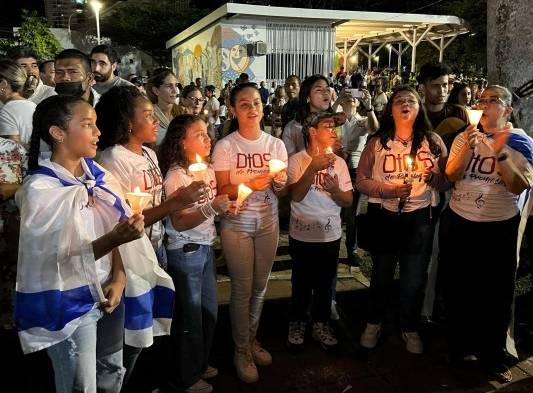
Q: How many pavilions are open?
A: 1